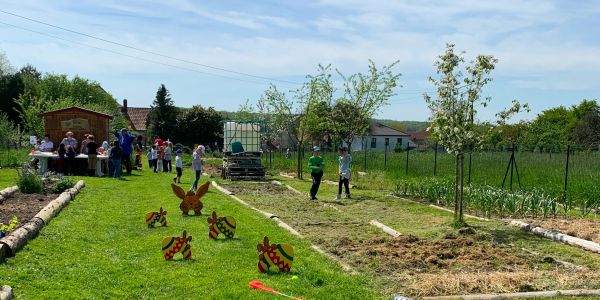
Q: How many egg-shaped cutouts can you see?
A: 4